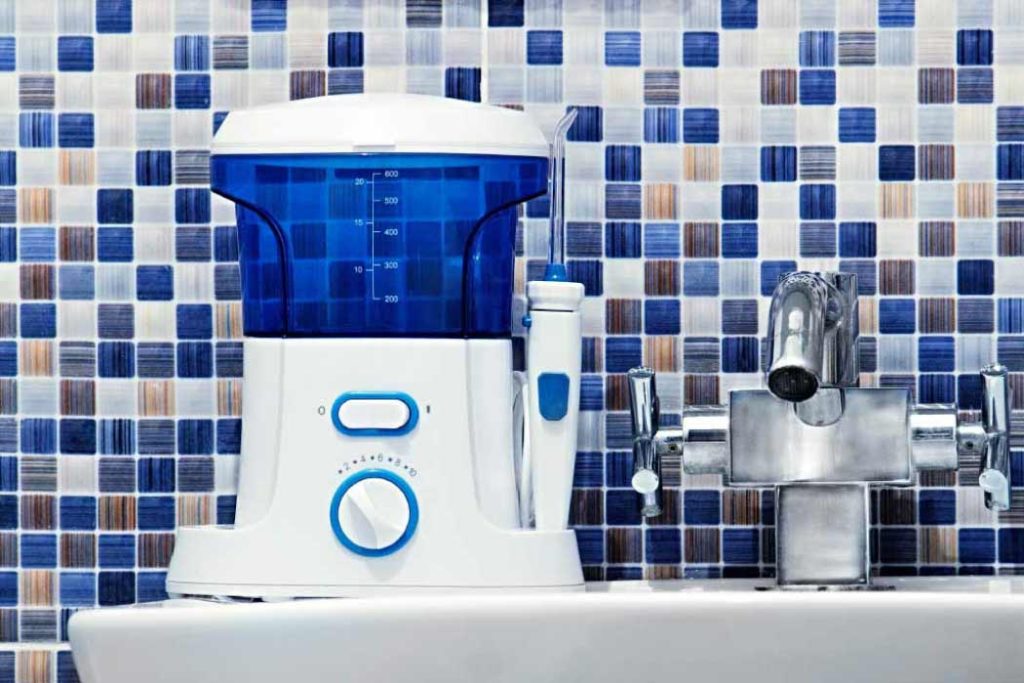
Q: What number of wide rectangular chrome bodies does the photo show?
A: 1